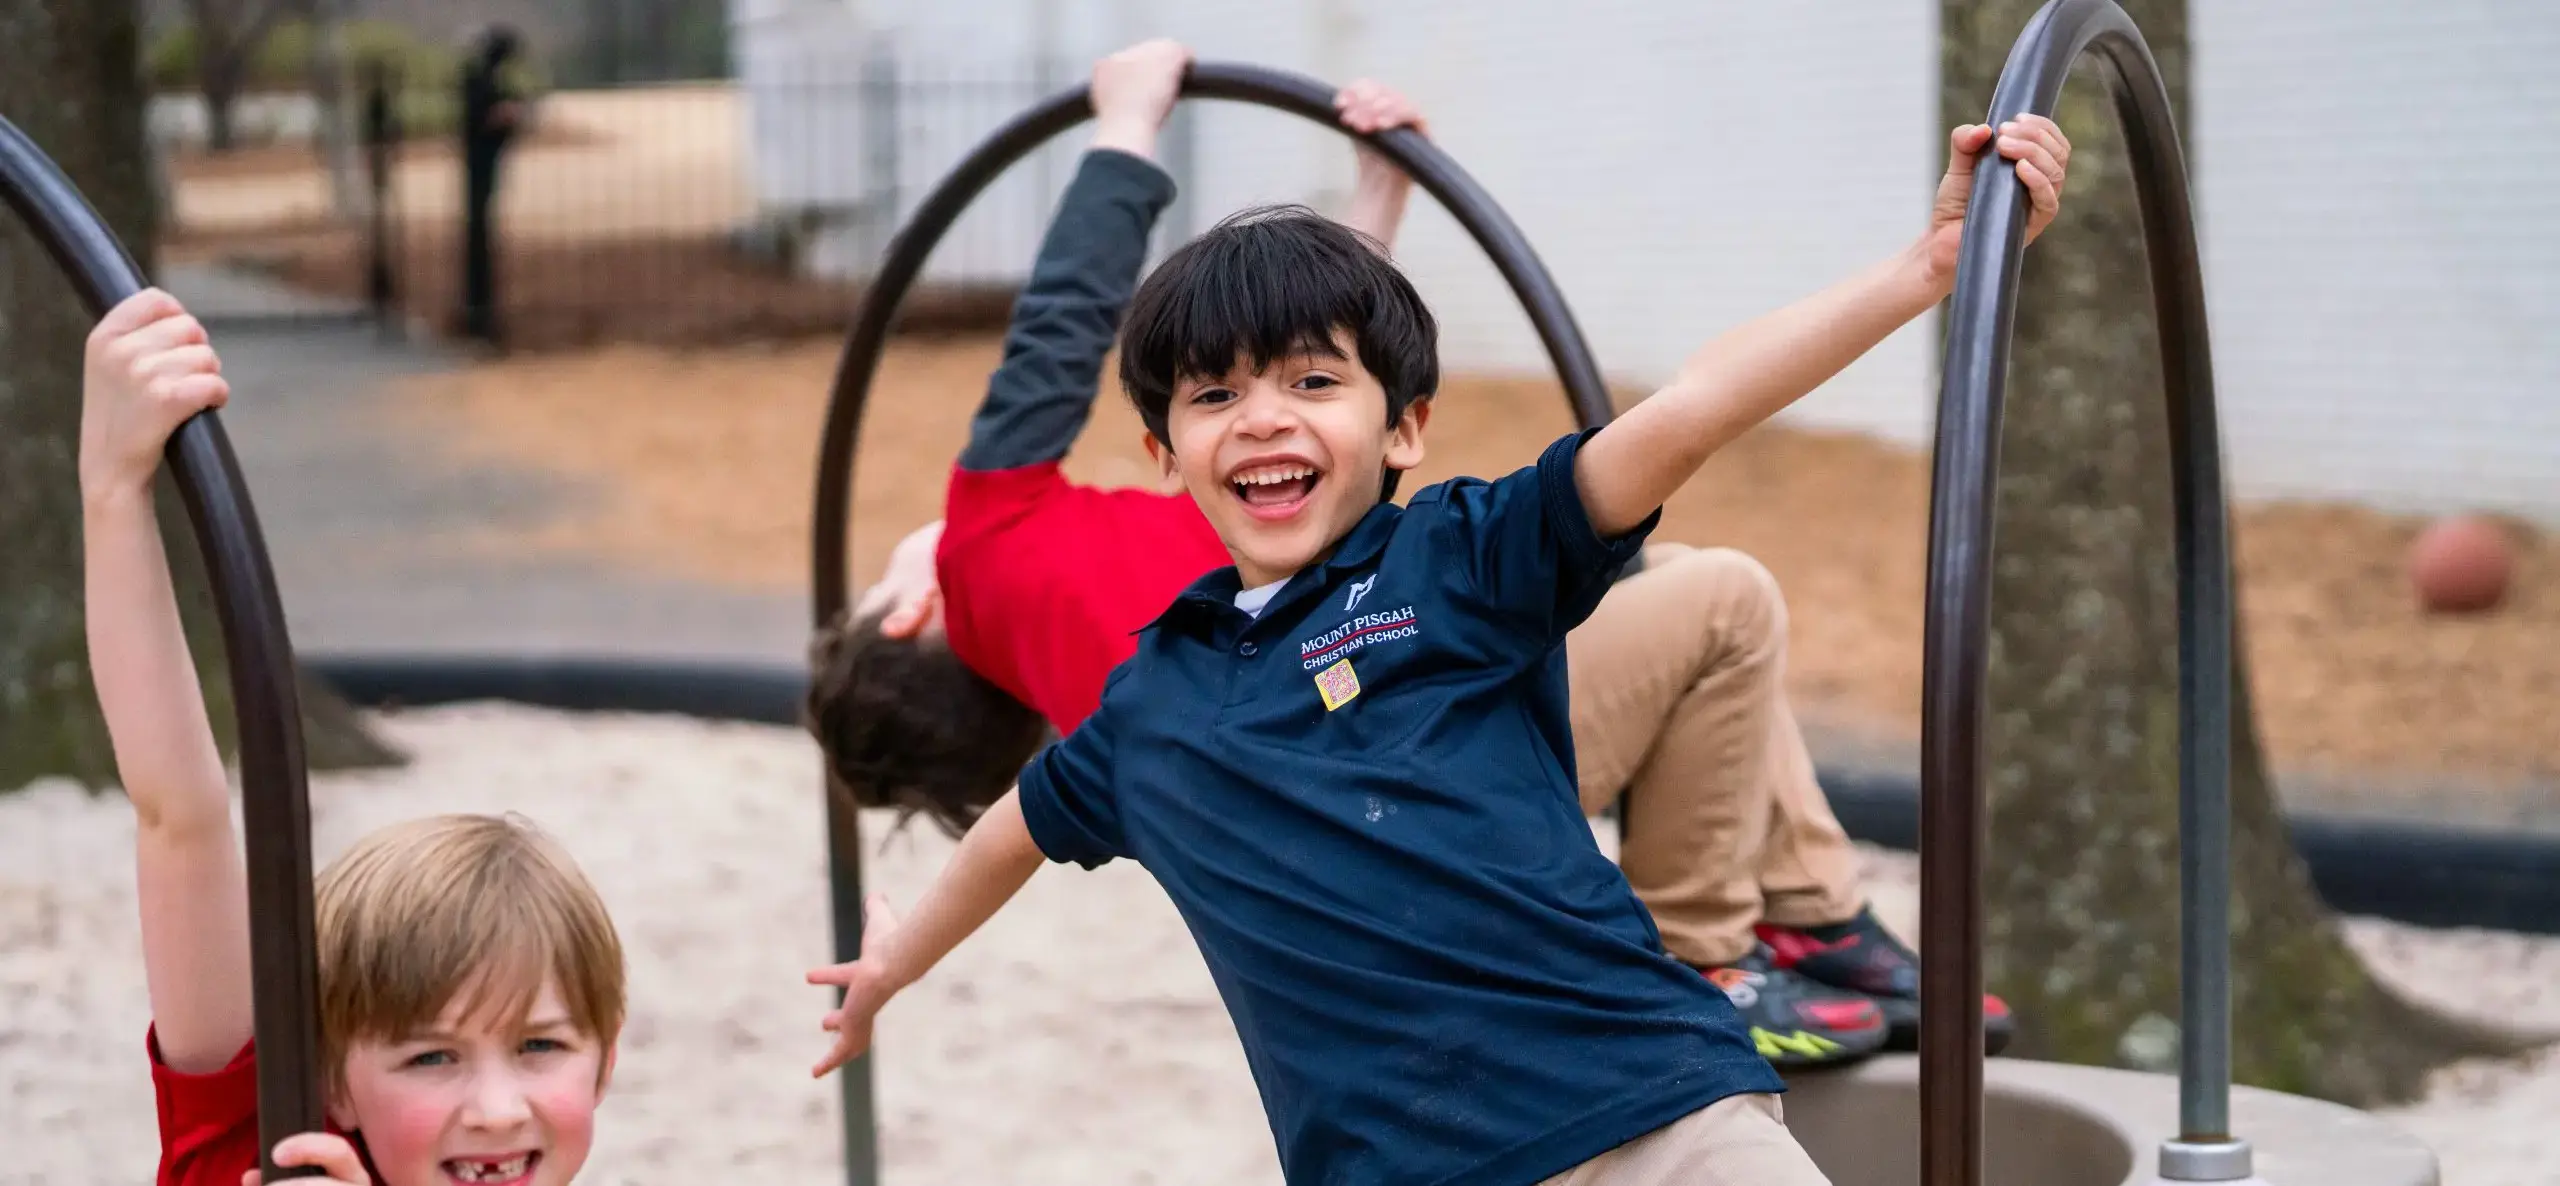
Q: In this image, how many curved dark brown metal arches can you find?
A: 3